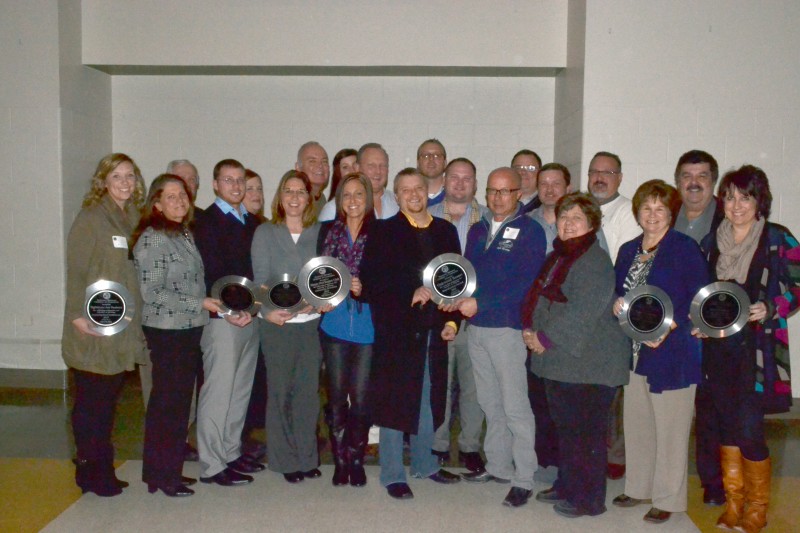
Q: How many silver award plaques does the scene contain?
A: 7